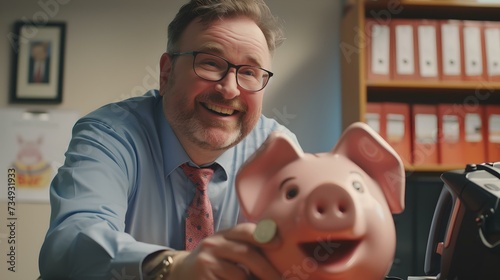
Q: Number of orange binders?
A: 12